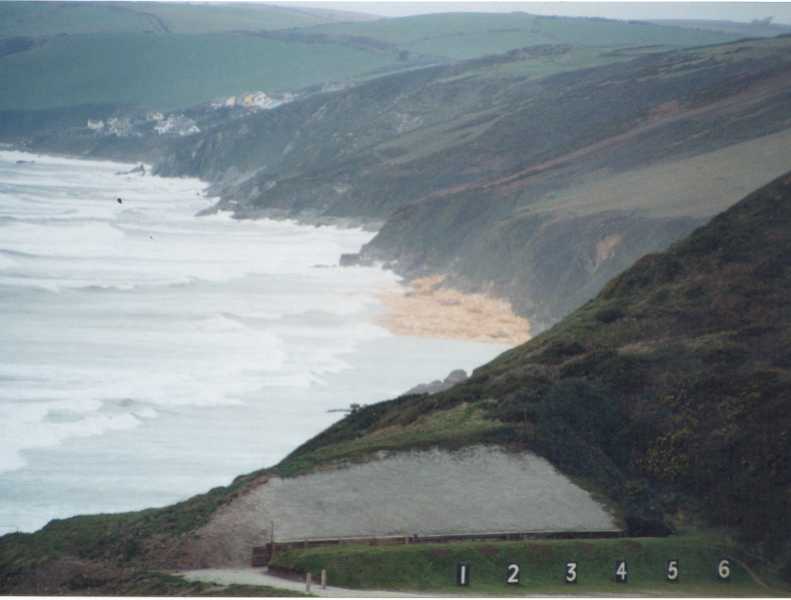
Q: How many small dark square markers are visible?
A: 6